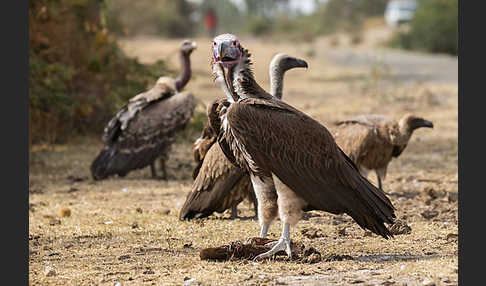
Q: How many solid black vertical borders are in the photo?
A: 2